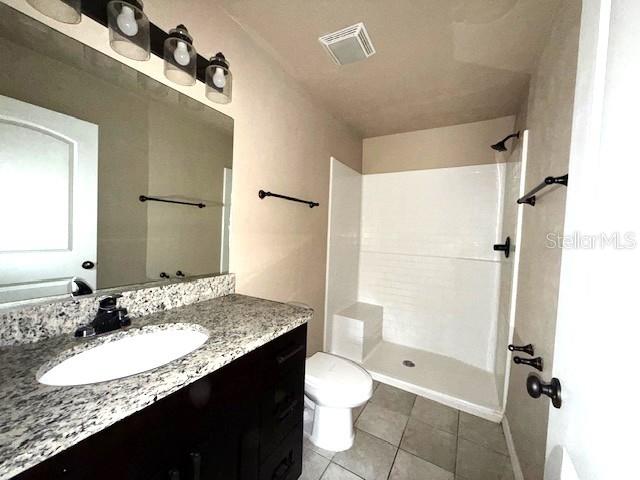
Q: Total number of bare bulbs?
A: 3